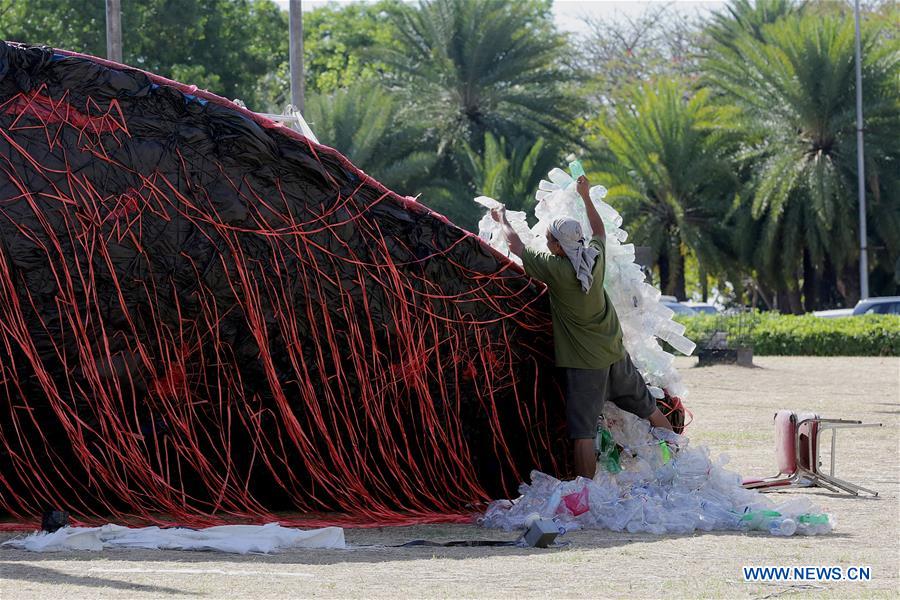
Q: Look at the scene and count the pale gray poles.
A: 3